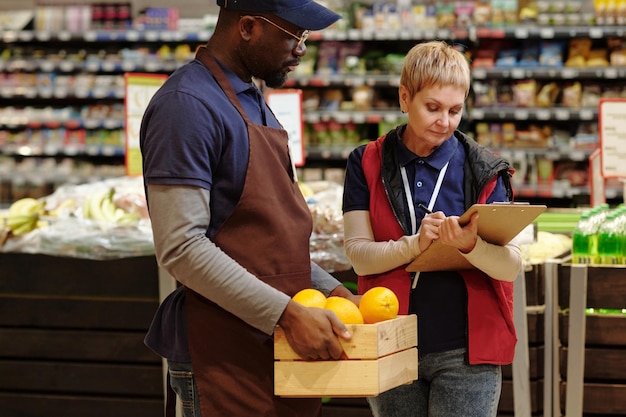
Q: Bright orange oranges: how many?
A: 3